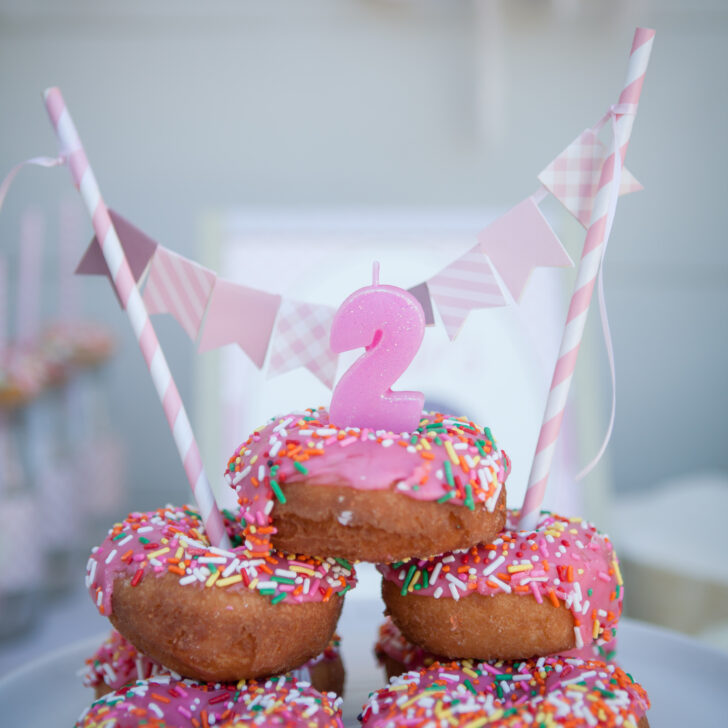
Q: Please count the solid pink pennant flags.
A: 2